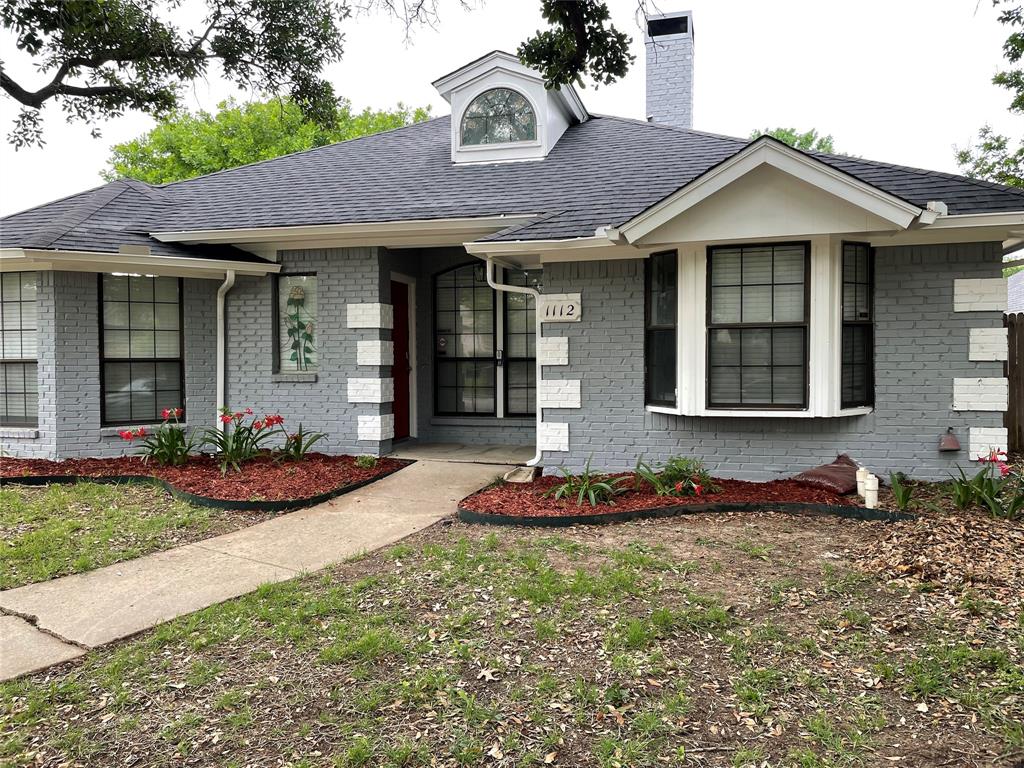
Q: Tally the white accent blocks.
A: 12